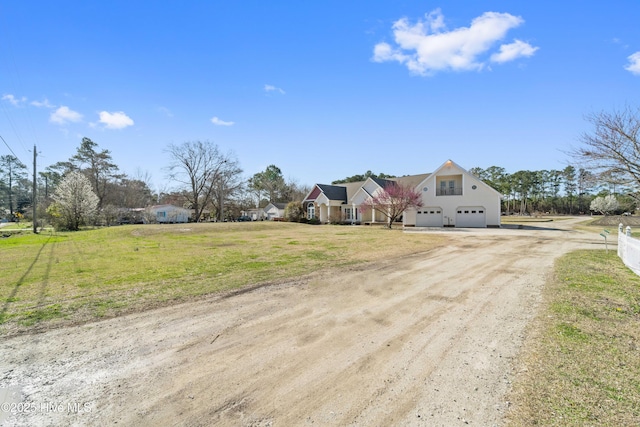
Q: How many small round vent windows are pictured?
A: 2